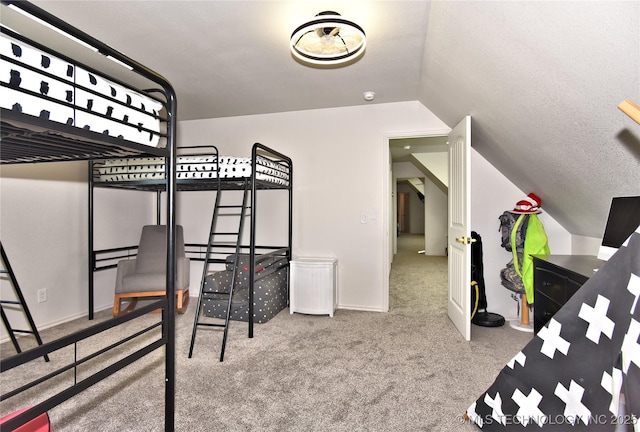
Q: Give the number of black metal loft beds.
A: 2